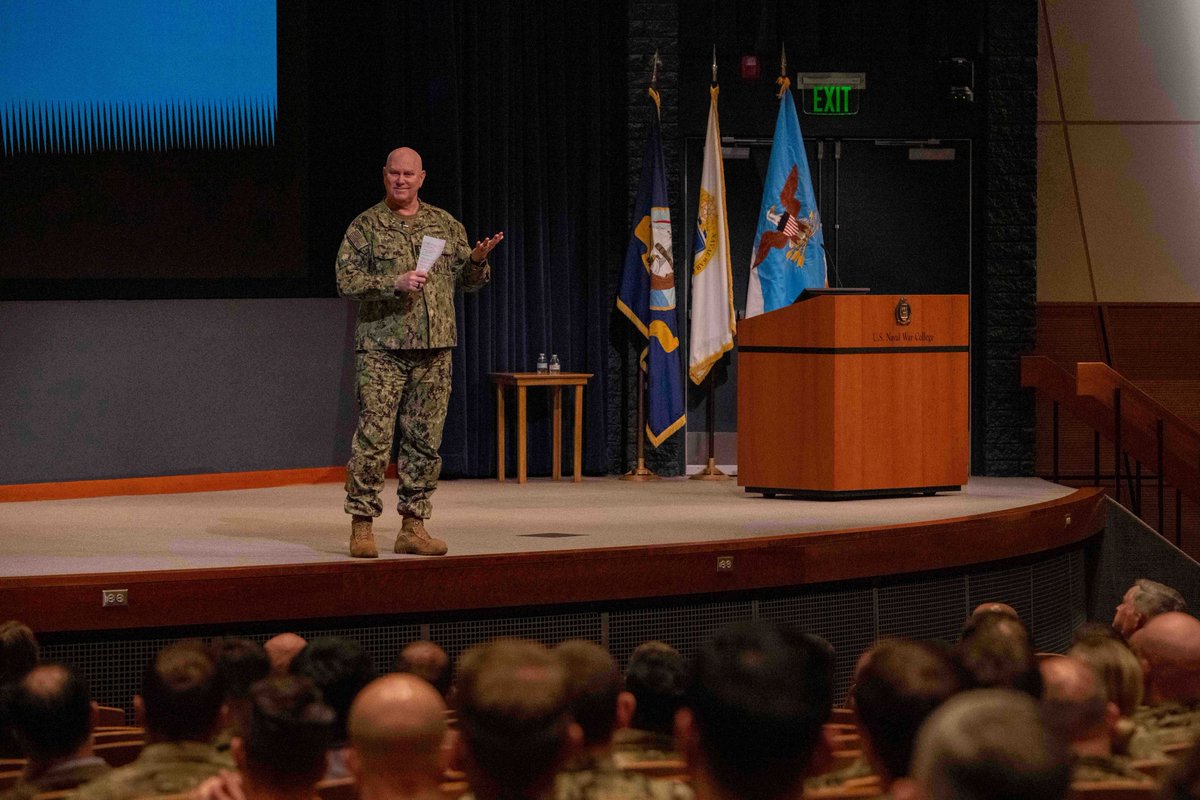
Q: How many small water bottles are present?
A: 2